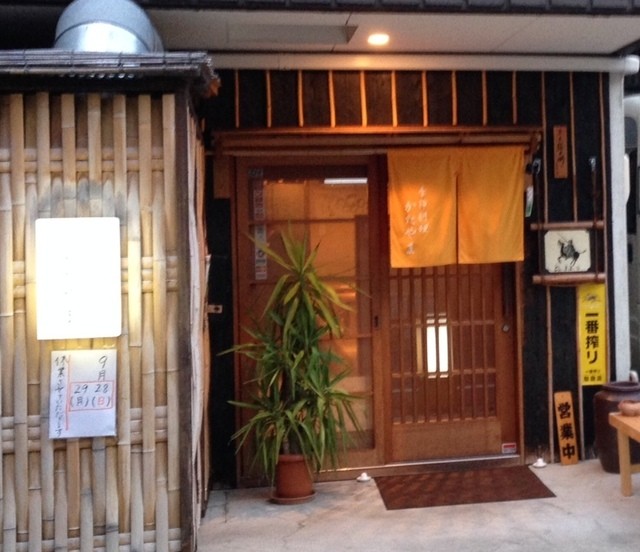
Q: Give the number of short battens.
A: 10